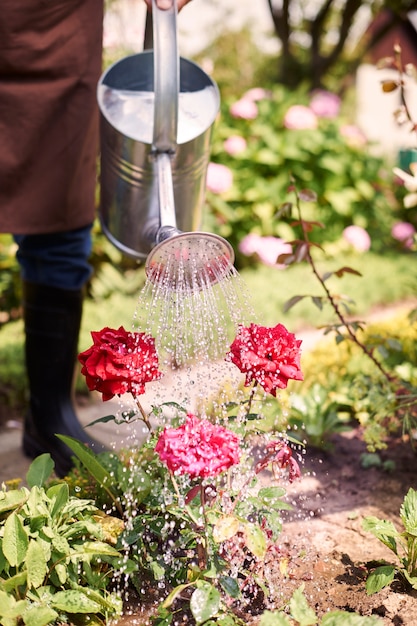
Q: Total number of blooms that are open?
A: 3